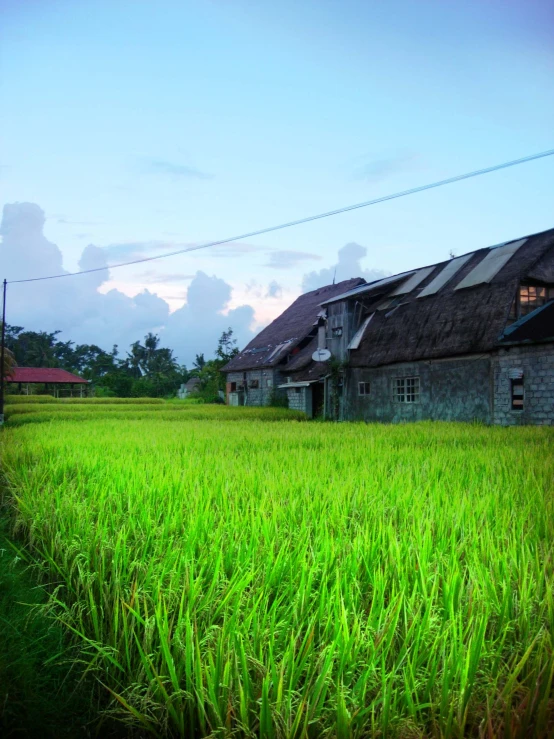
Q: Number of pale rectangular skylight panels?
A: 3